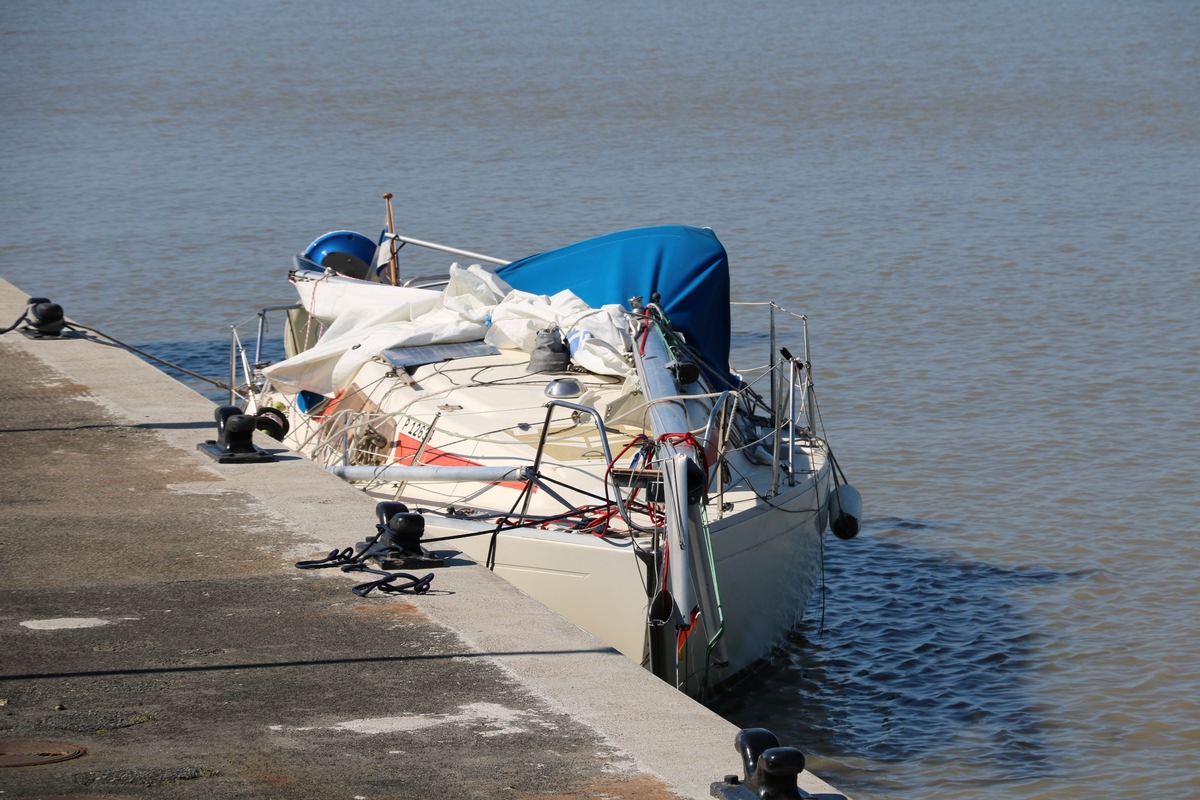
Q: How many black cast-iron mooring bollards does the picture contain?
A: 4